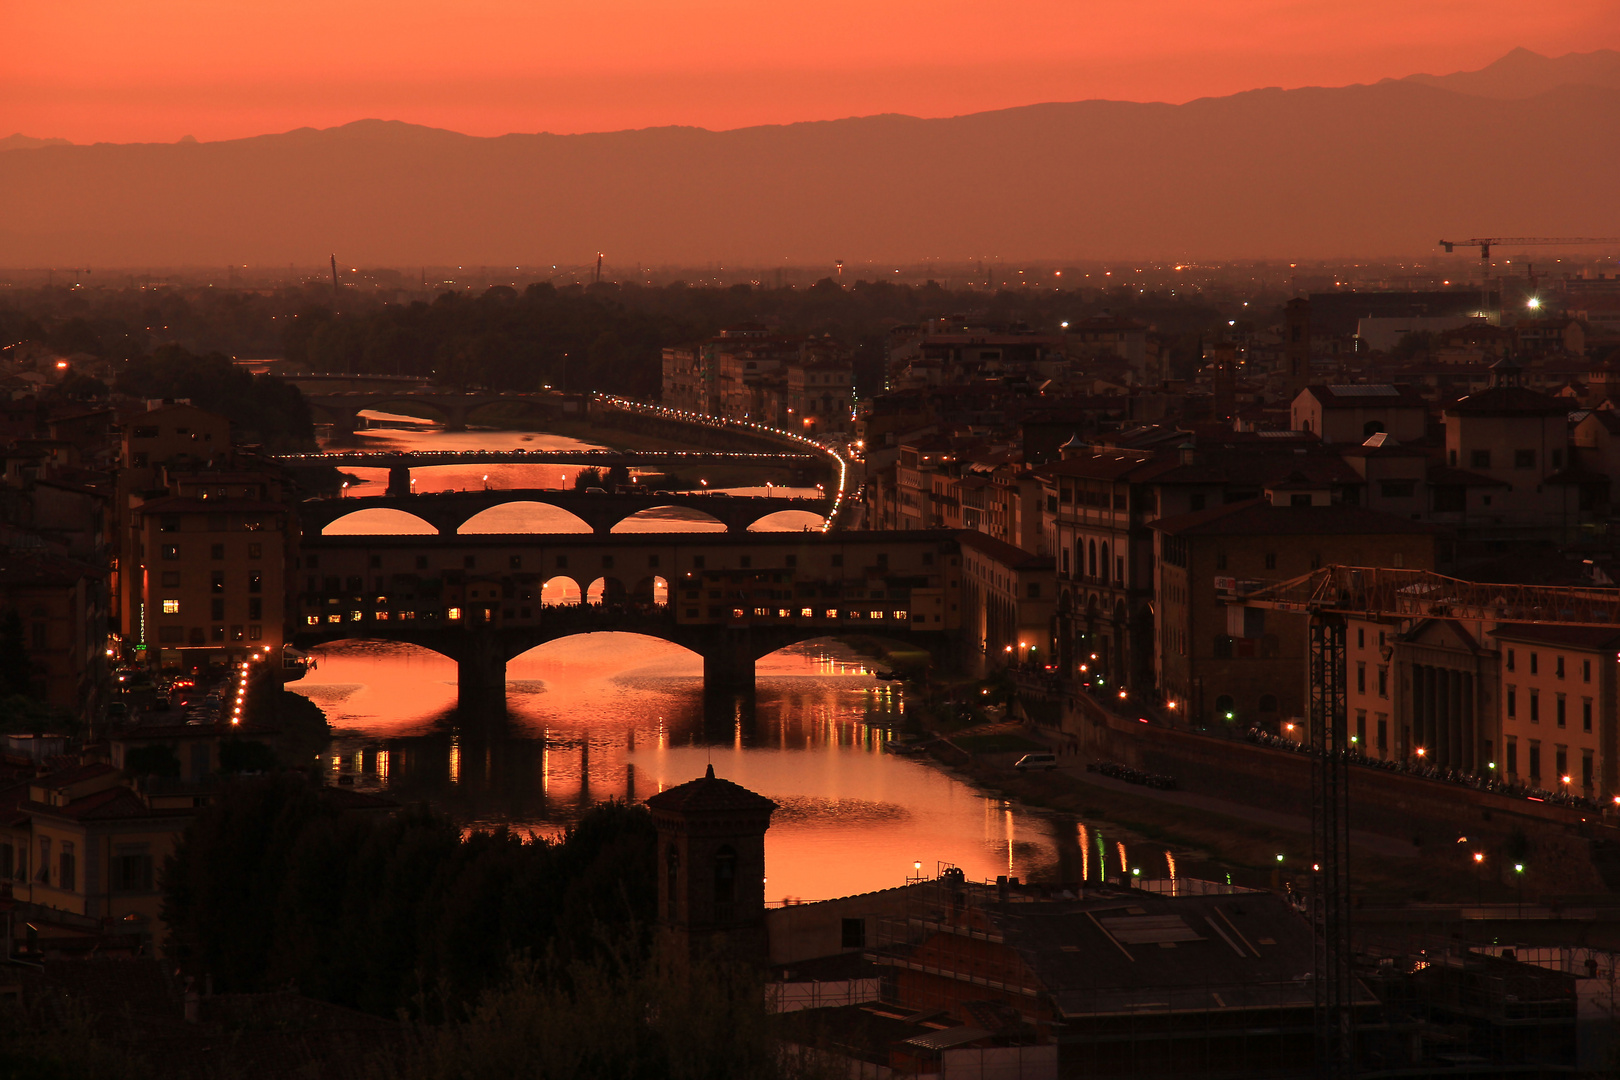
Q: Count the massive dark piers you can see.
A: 2